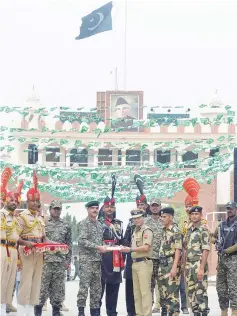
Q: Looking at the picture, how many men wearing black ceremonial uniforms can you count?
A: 2